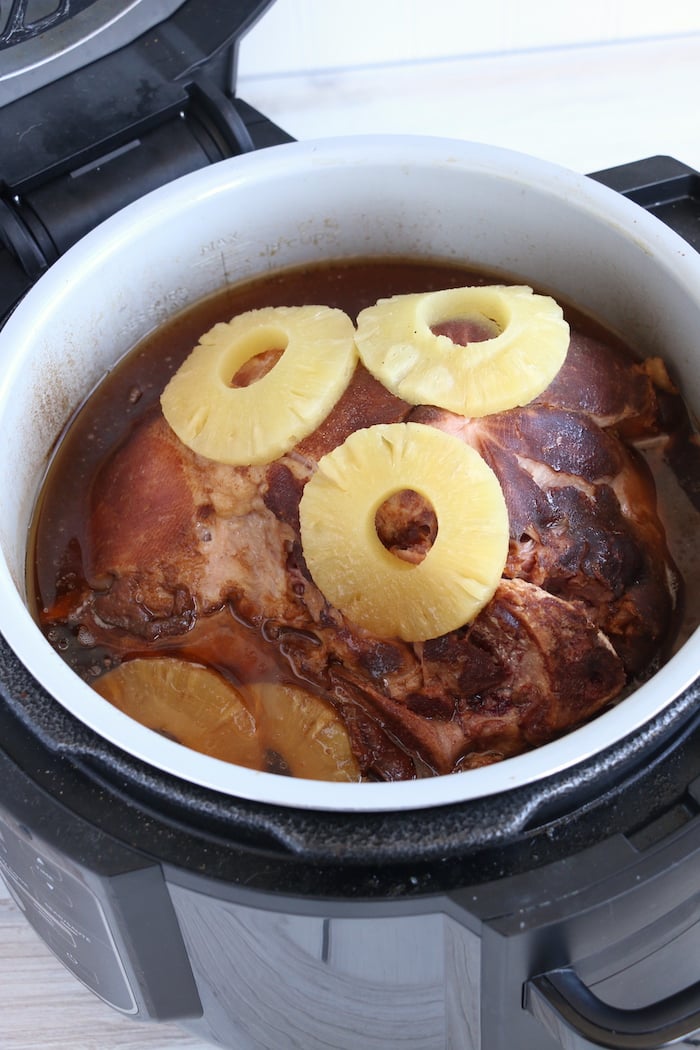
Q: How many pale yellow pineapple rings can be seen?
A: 3